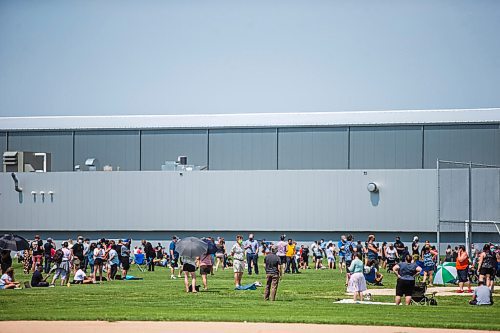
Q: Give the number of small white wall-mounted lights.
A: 3